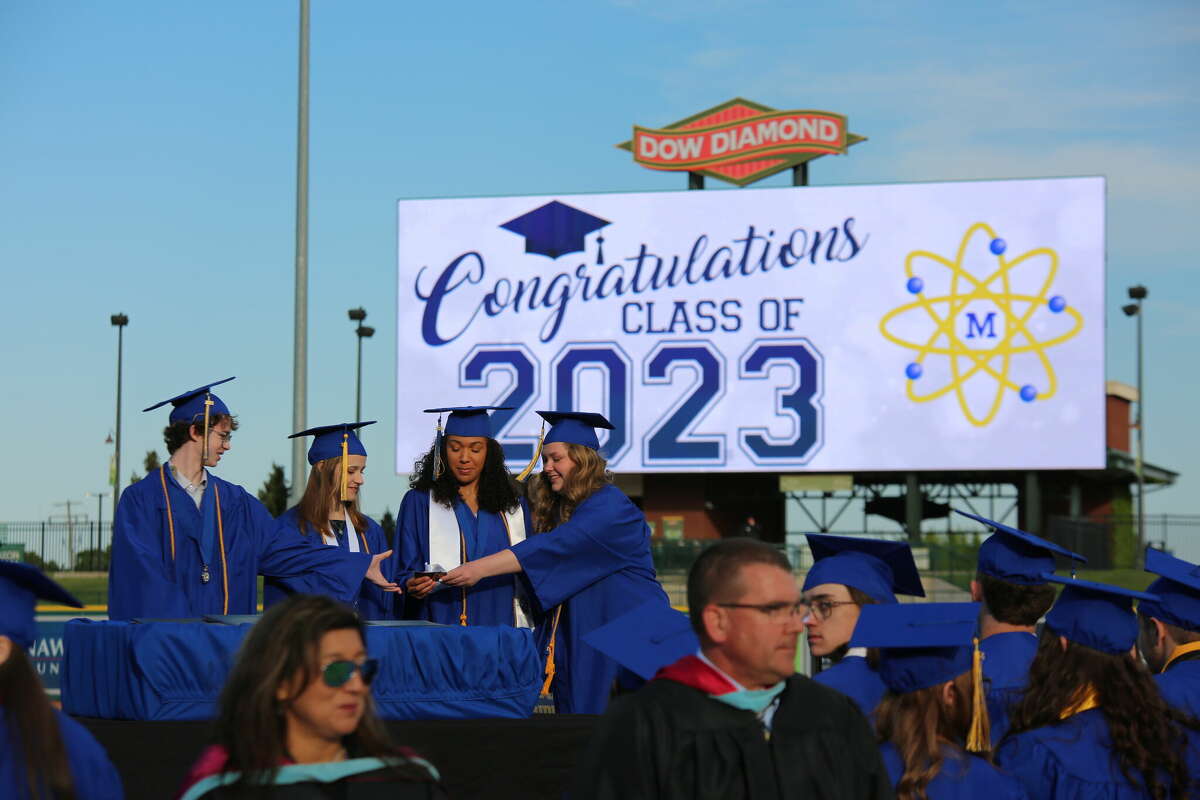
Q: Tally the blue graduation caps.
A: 11